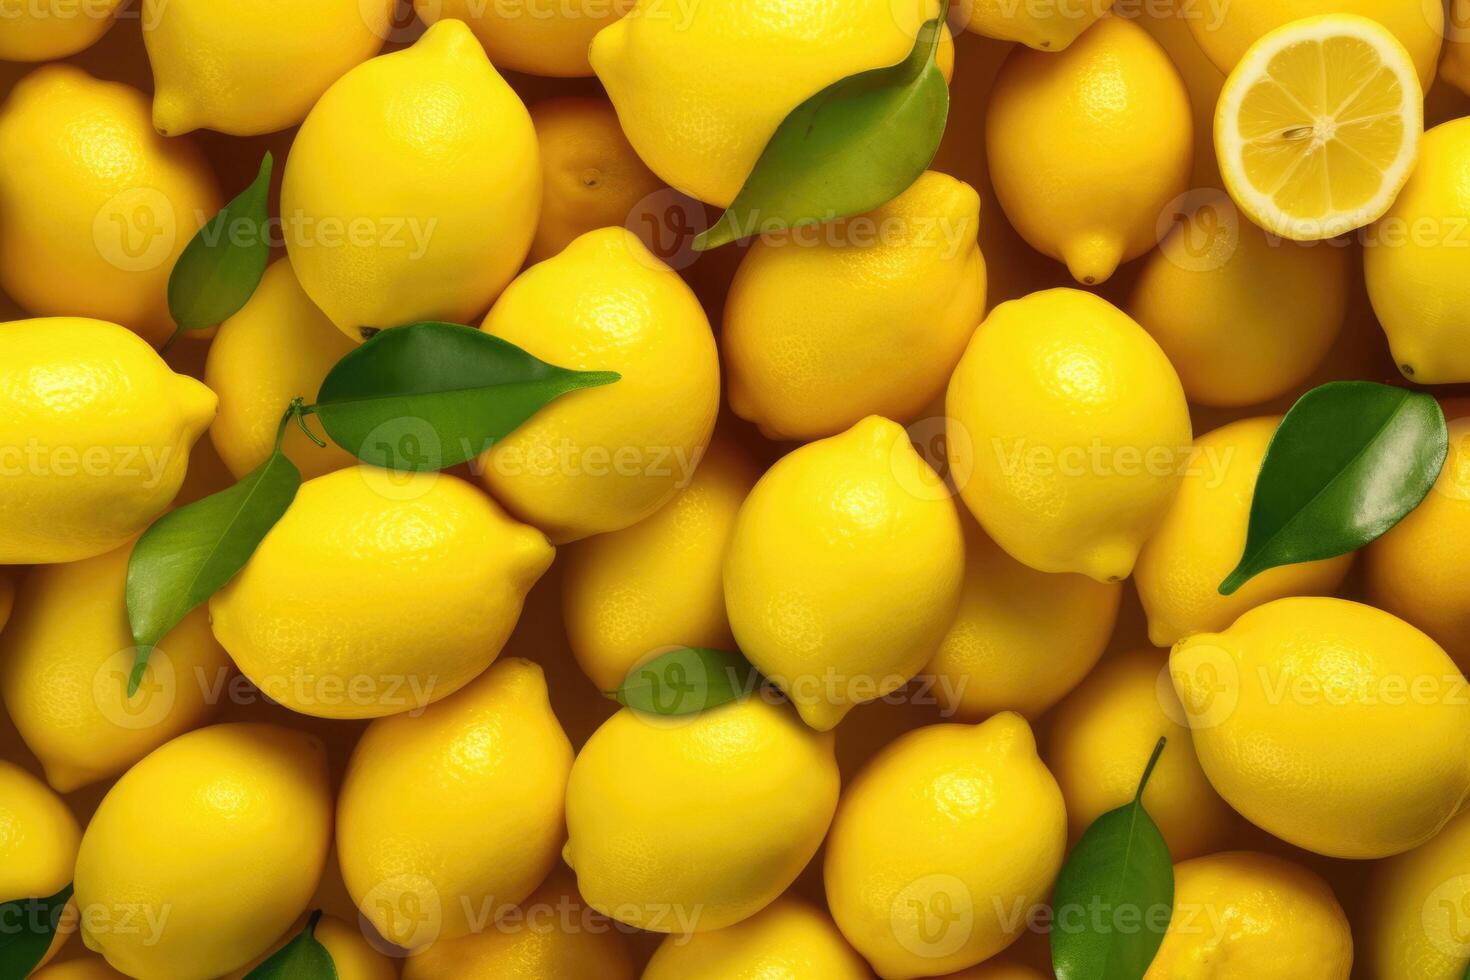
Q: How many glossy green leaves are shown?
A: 9